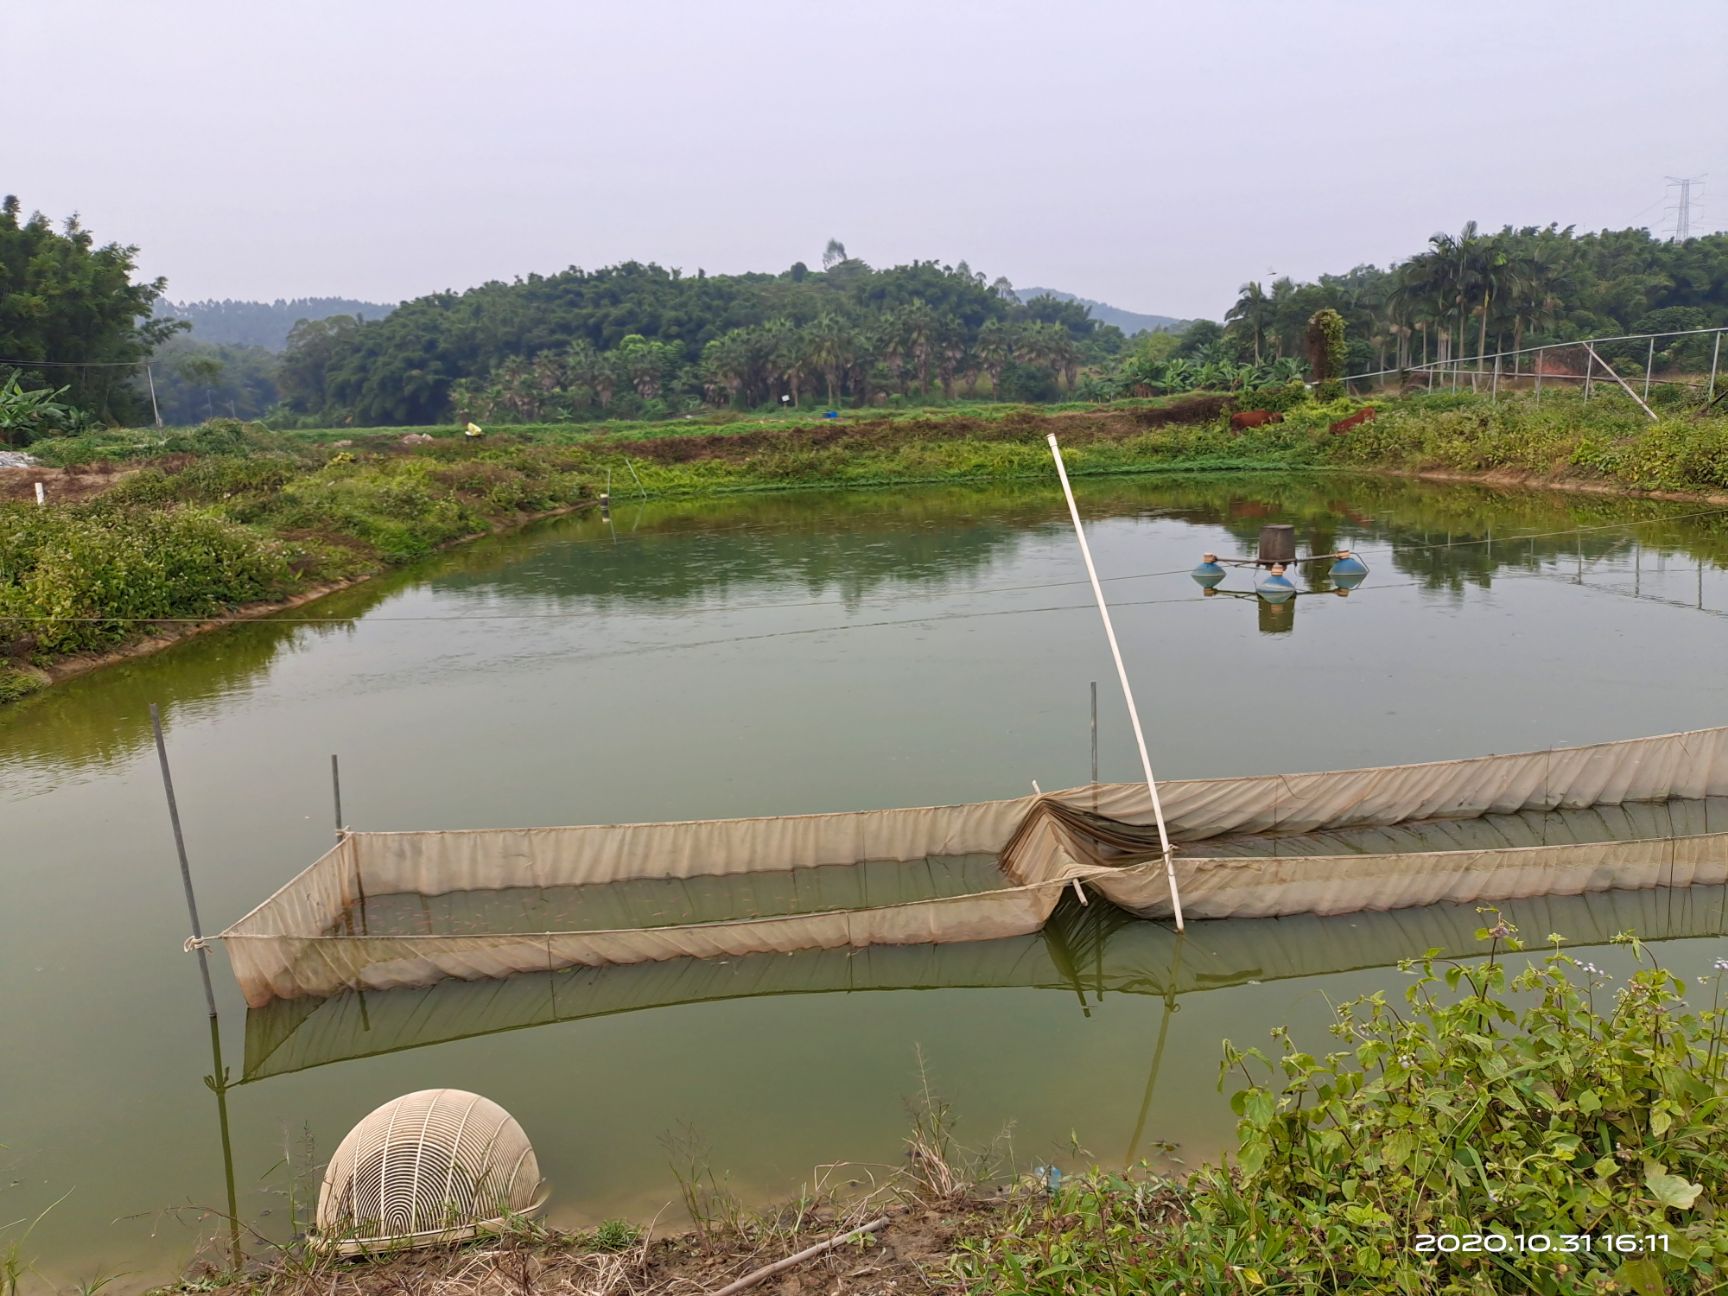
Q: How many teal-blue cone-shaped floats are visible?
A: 3